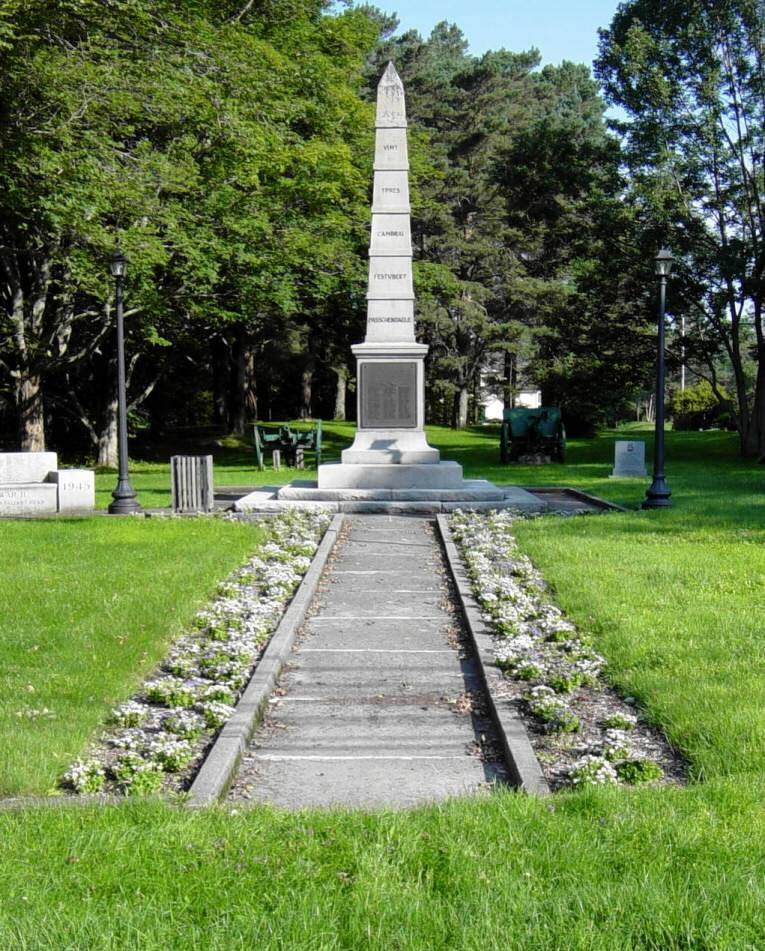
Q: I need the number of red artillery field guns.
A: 0